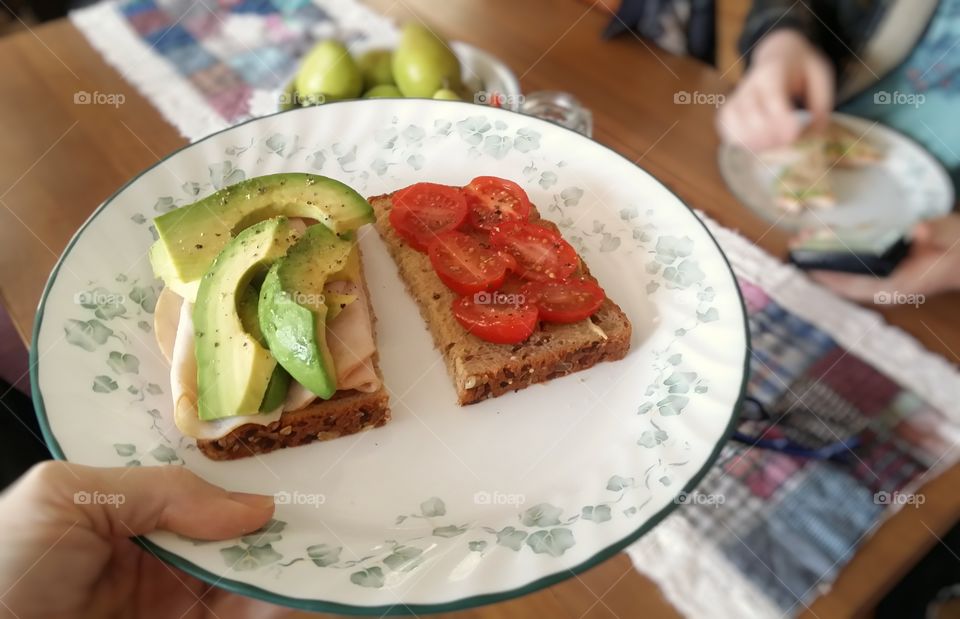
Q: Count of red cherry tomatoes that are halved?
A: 6